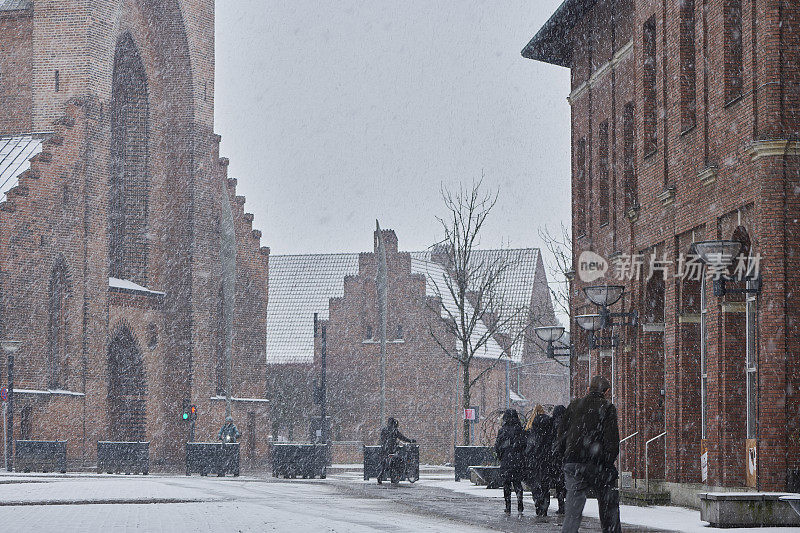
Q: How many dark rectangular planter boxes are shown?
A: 6